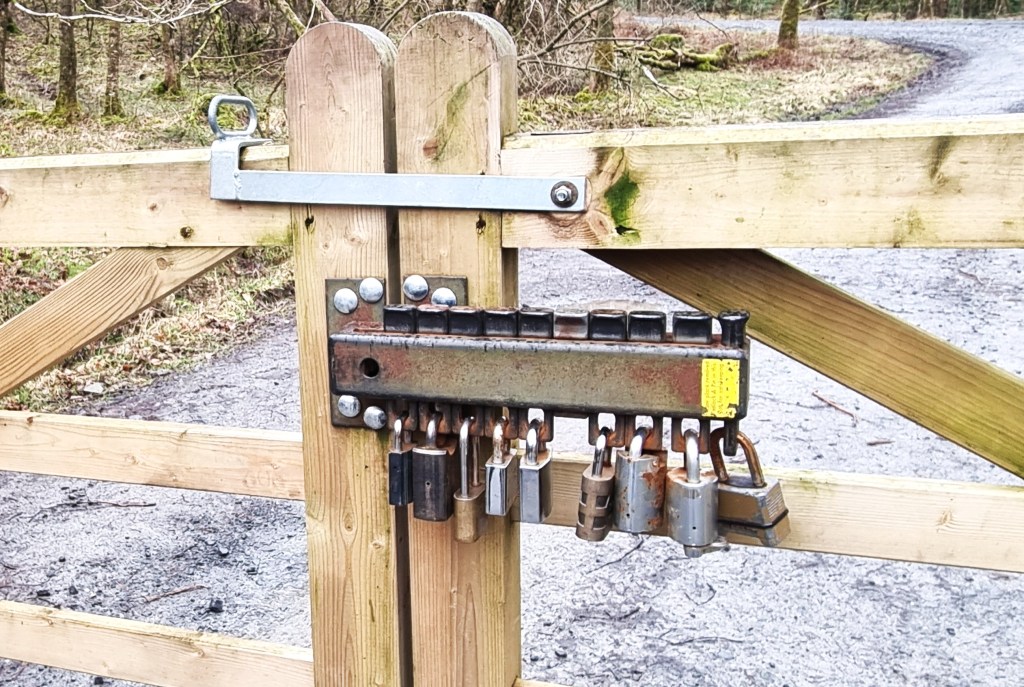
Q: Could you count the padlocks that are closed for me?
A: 9